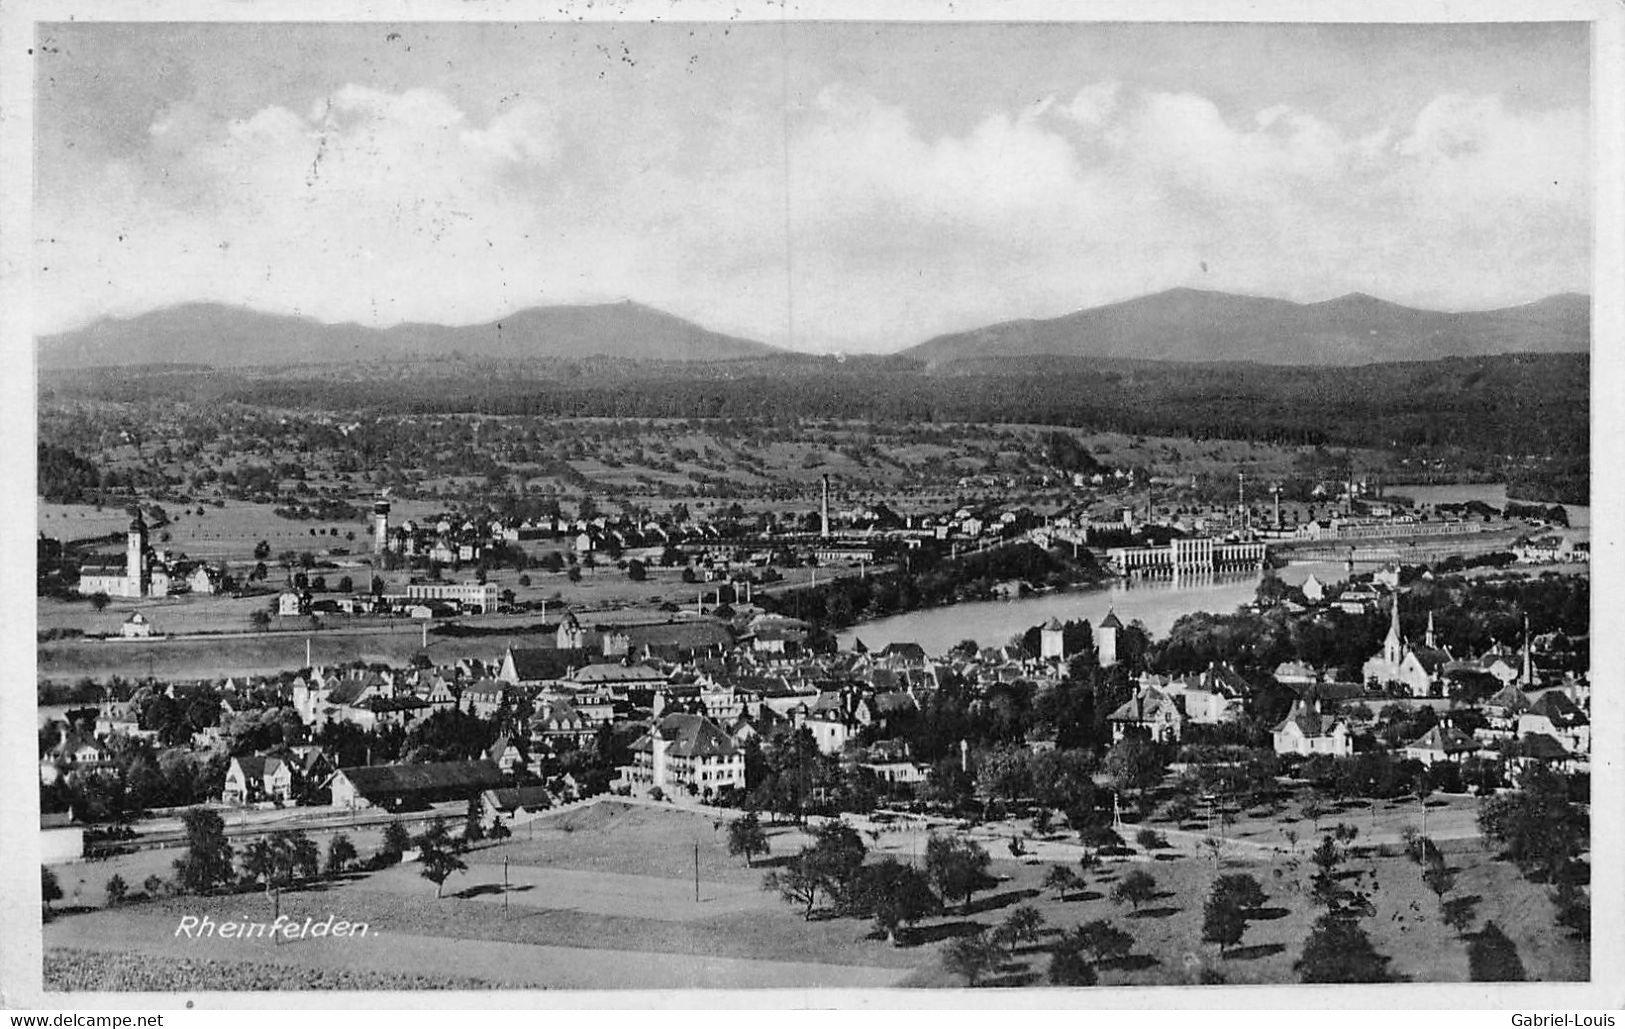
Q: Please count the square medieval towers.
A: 2